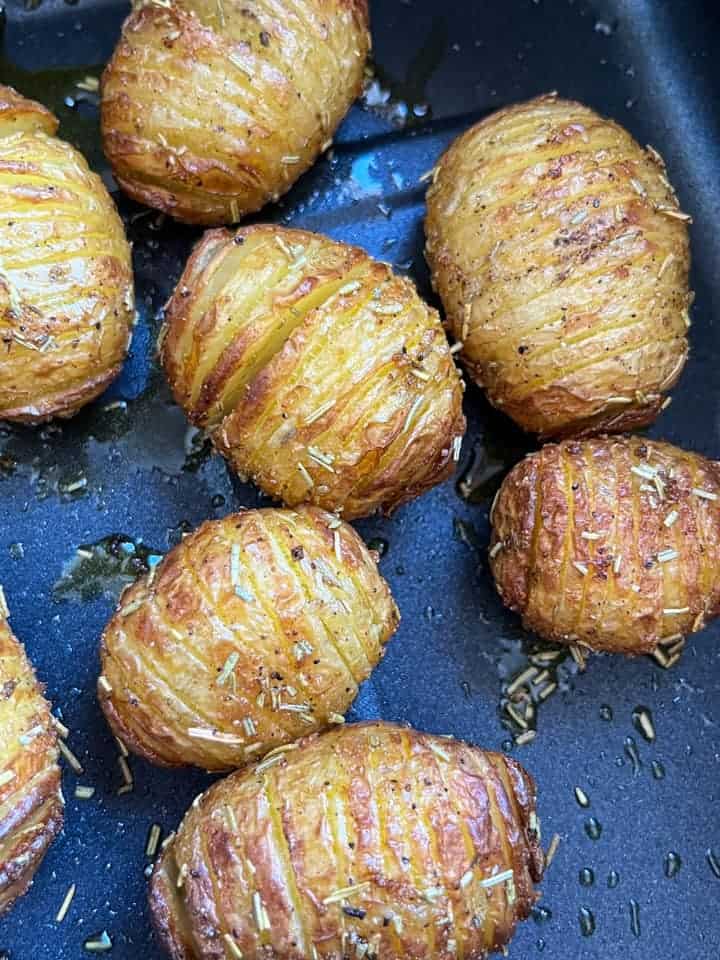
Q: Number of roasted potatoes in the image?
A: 8